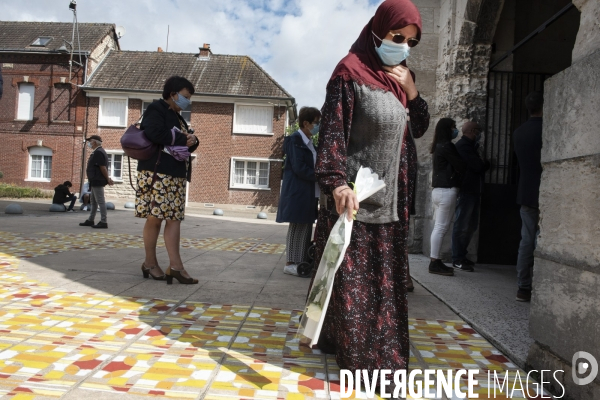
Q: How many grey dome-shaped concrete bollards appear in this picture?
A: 7